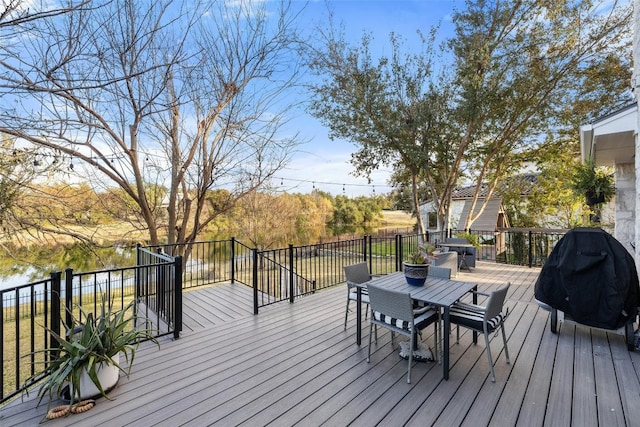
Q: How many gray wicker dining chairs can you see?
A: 4